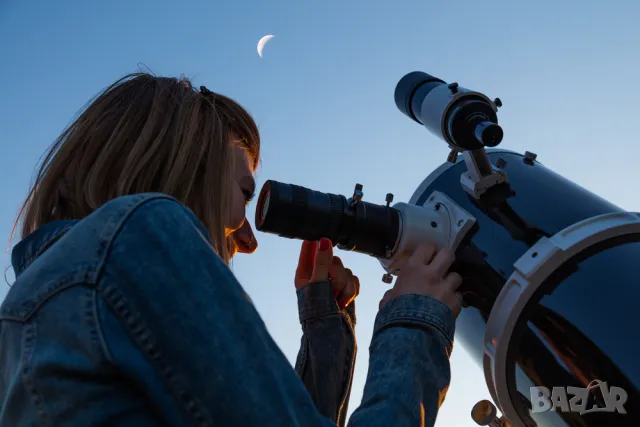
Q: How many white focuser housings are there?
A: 1